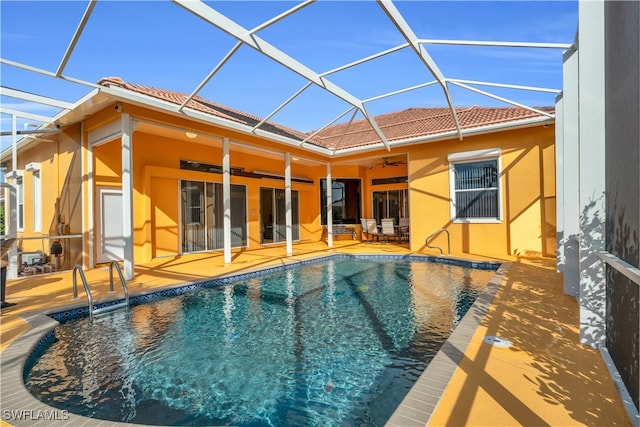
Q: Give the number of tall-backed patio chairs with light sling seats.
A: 4